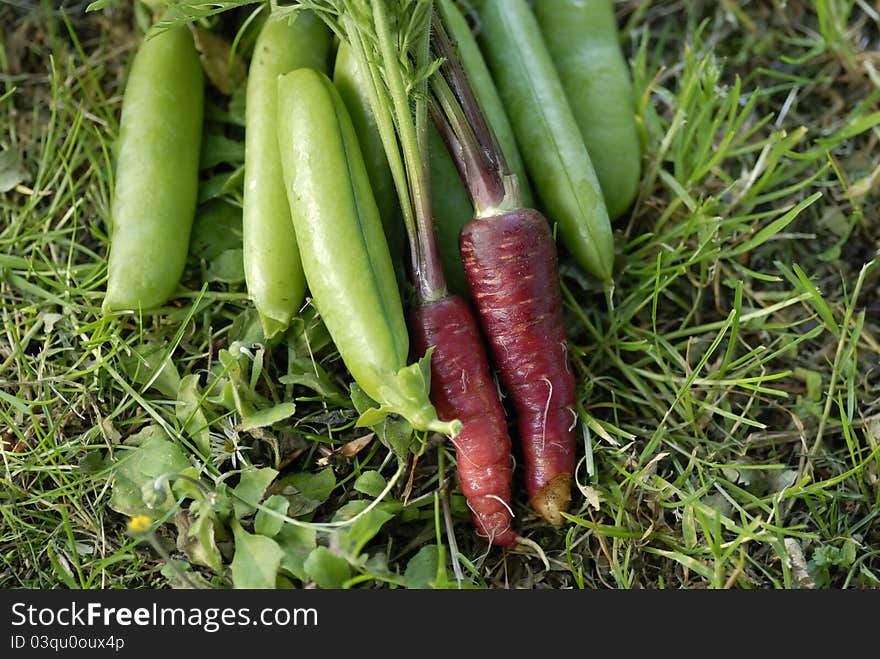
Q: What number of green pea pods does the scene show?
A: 7